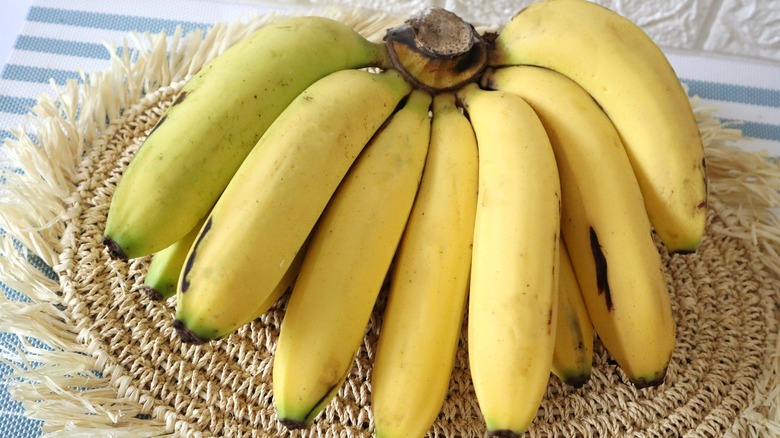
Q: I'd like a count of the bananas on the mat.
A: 9